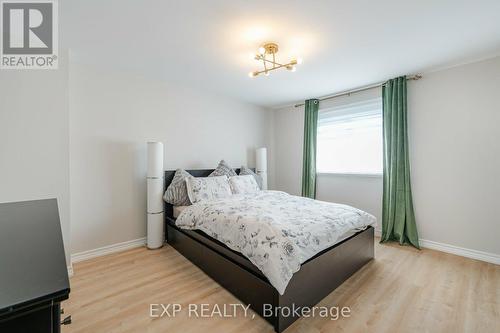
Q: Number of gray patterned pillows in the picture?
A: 3